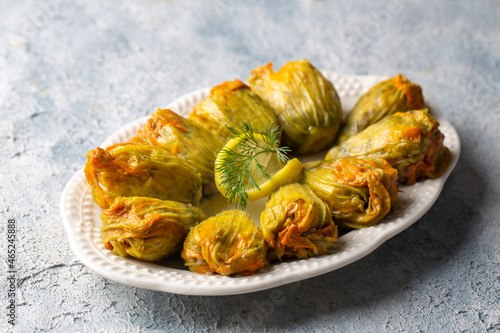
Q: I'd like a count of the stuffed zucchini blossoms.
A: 10